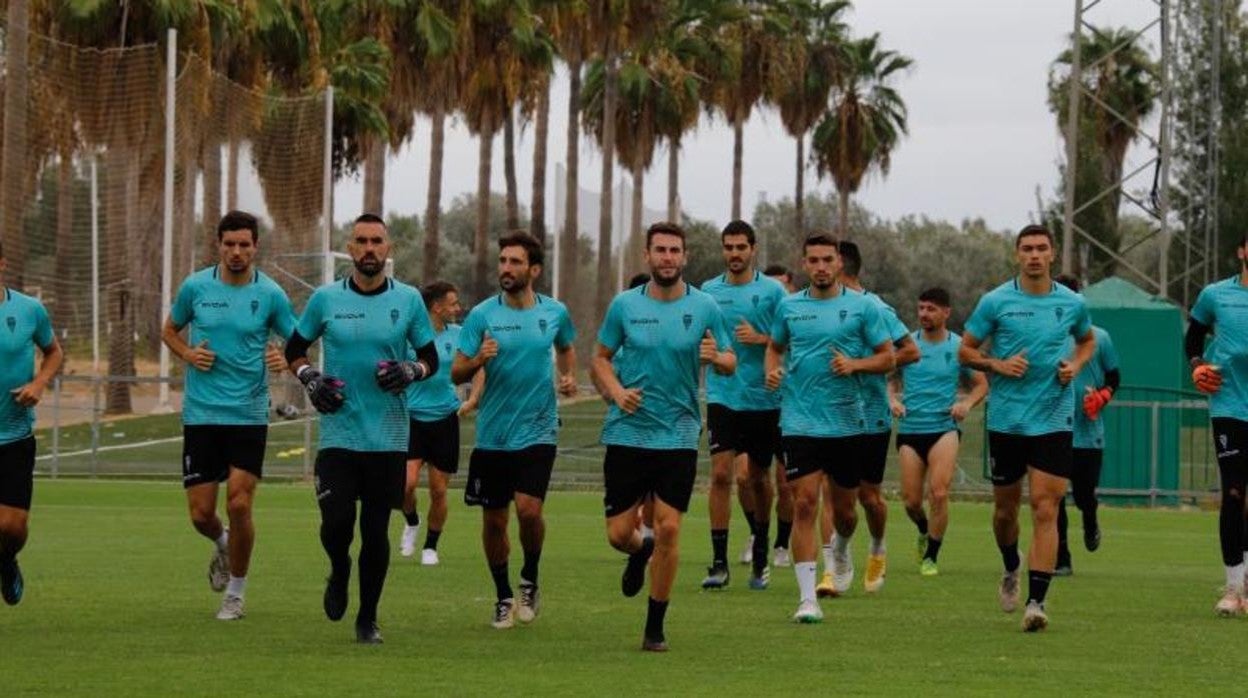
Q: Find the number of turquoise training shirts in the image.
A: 13